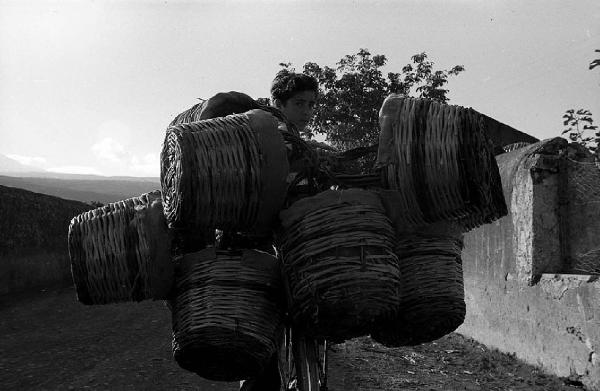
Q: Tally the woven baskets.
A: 7